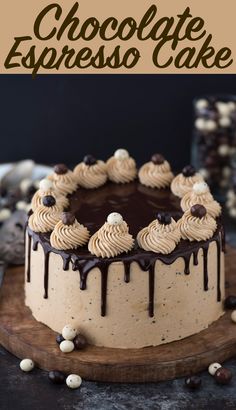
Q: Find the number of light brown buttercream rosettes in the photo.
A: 12